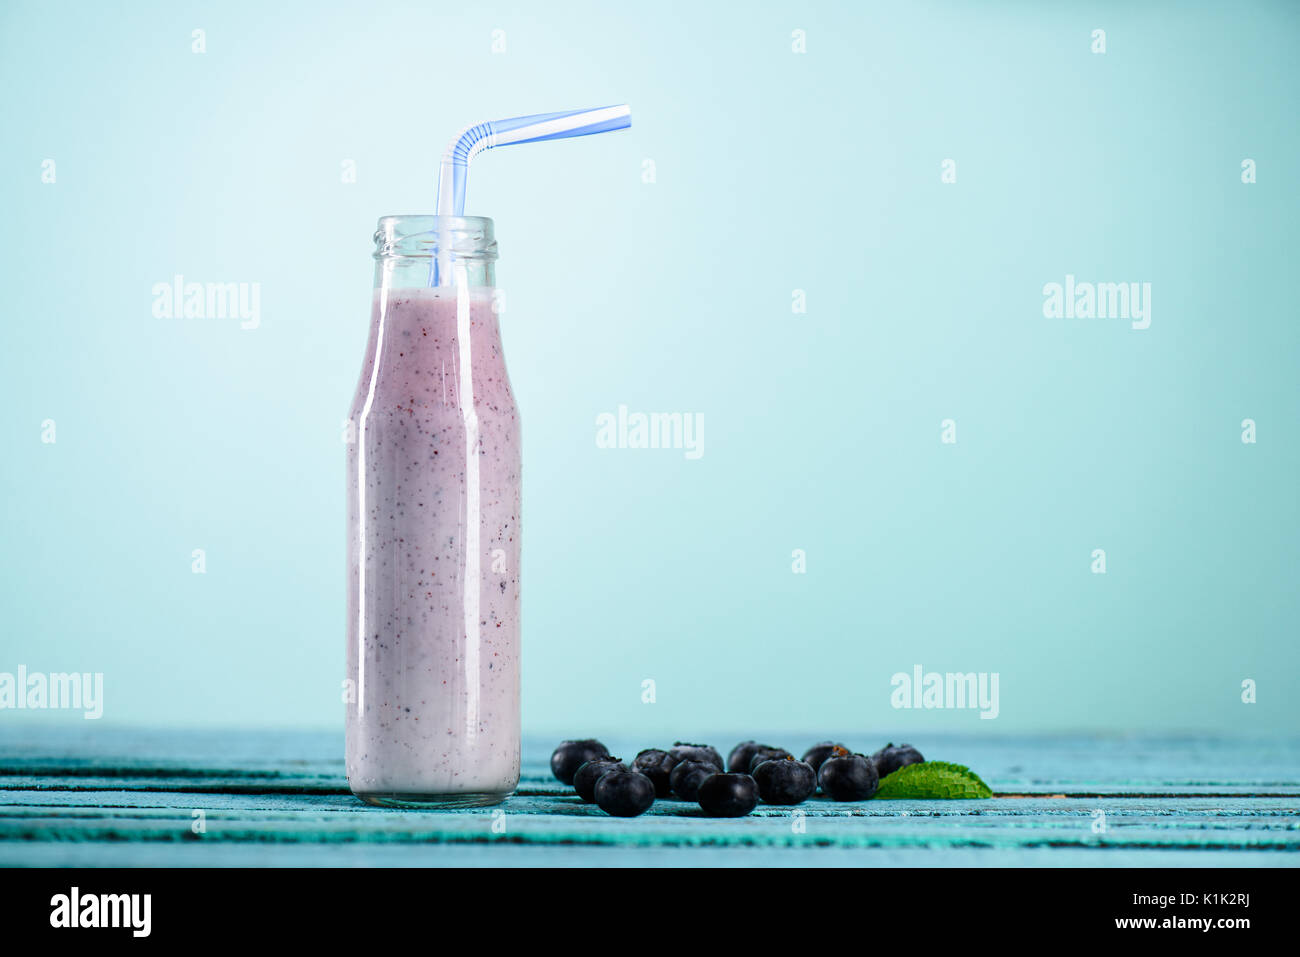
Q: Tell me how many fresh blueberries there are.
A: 13